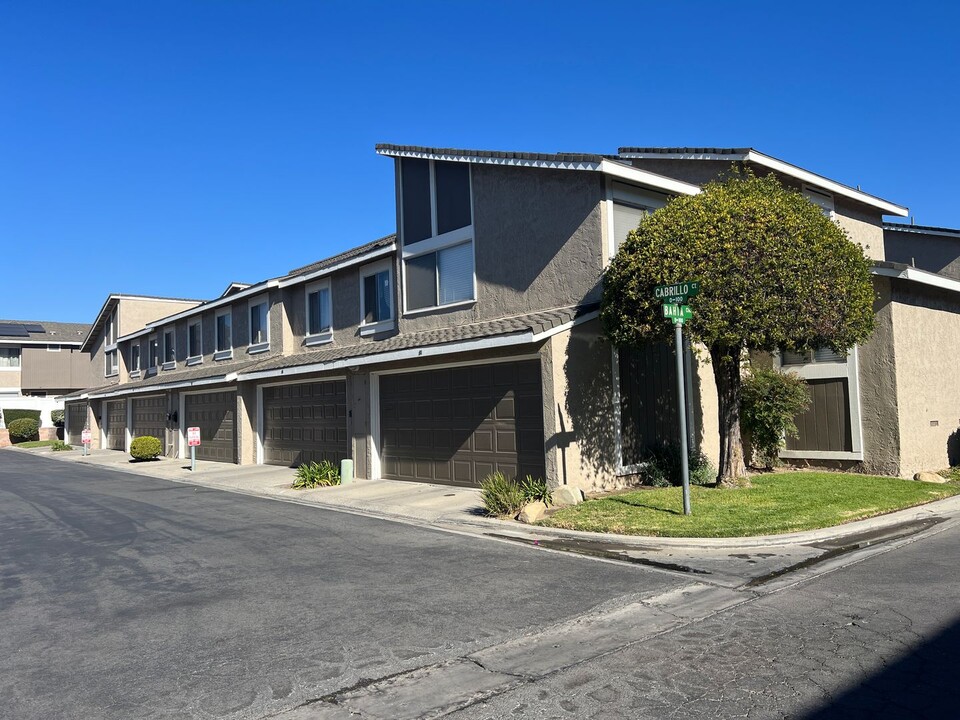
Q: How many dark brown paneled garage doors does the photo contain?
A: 6